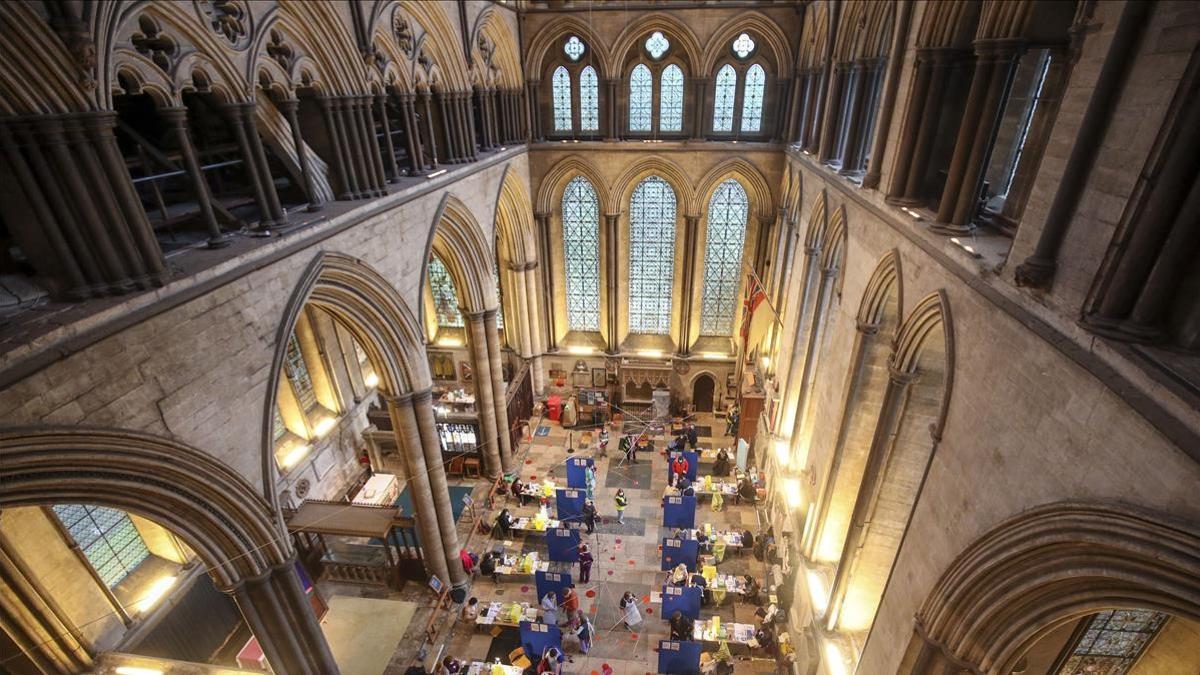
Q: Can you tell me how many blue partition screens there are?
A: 10